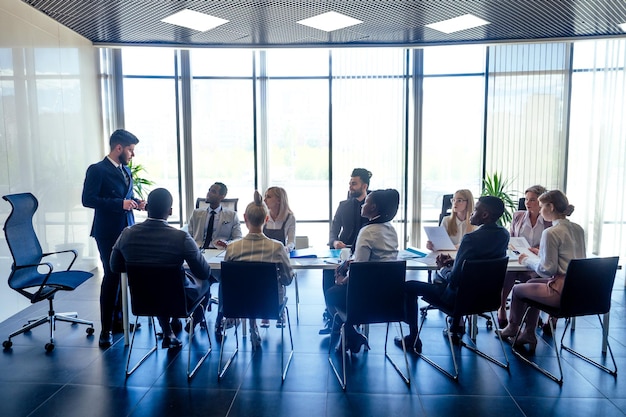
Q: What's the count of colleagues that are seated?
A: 10